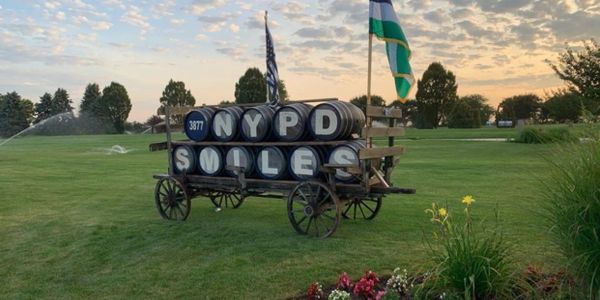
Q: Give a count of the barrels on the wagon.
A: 11